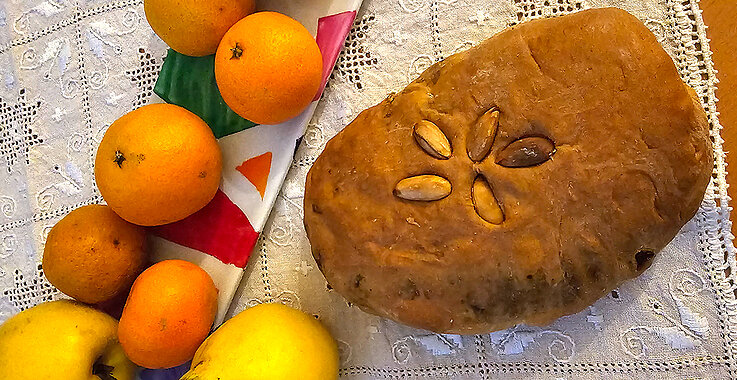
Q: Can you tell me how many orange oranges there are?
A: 5